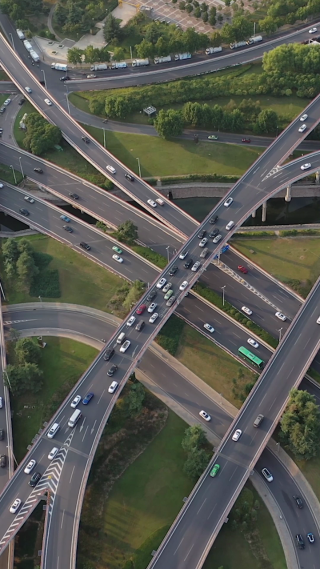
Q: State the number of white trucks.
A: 12